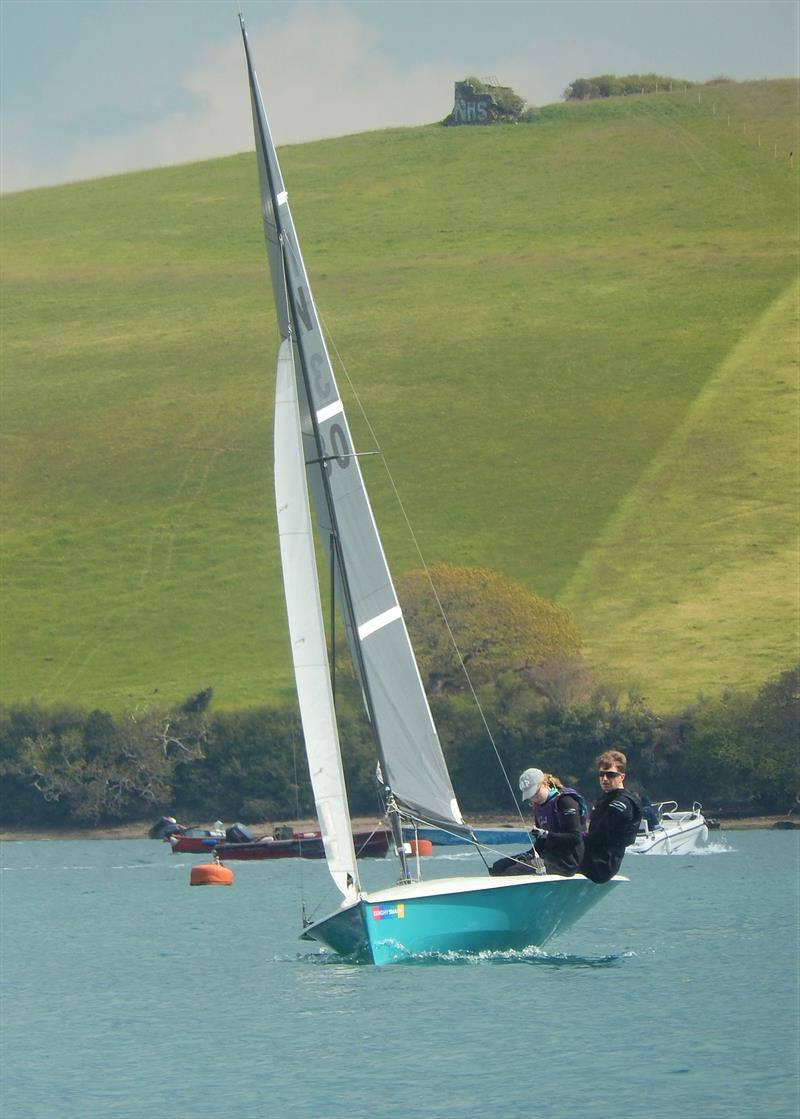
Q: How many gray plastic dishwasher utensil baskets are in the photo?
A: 0